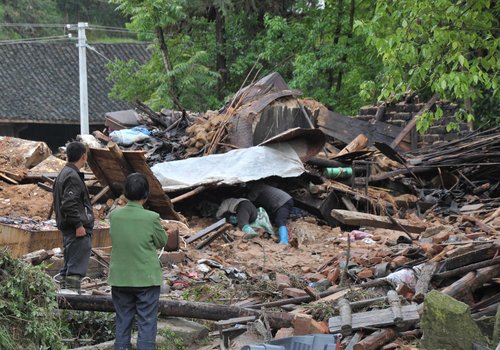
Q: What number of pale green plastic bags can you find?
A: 1